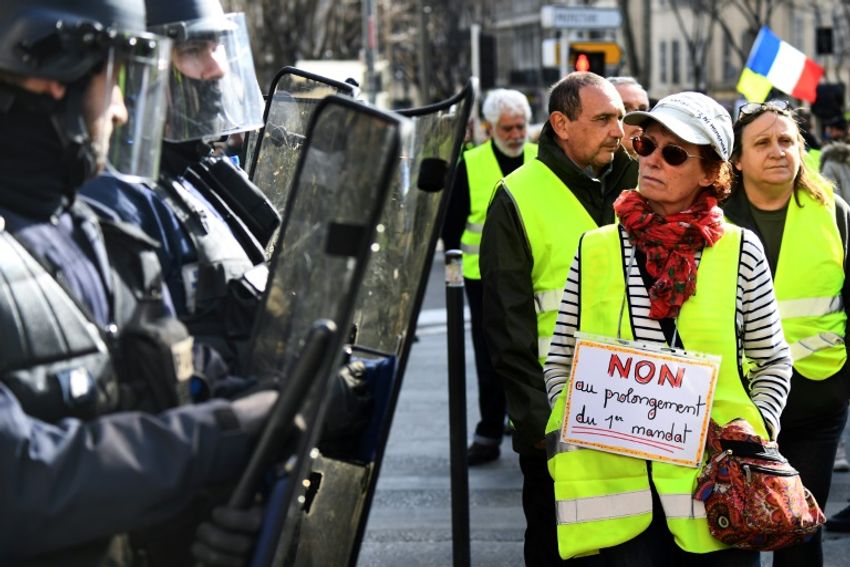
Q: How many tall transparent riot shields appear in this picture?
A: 3